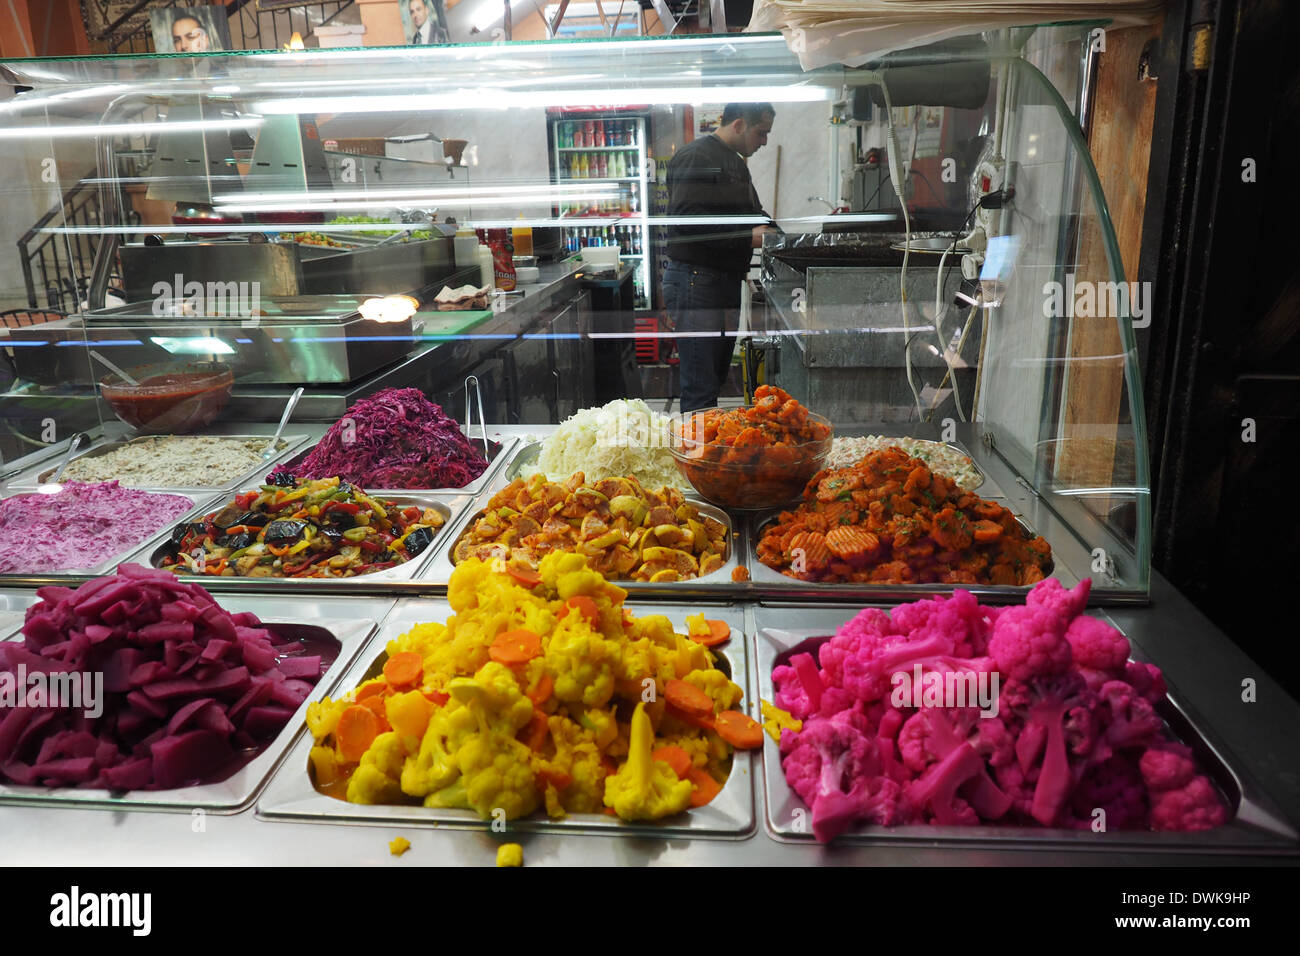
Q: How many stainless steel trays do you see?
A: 11